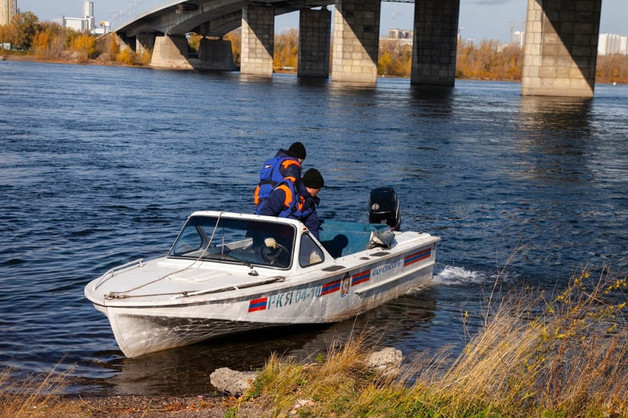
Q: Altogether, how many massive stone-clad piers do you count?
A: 5